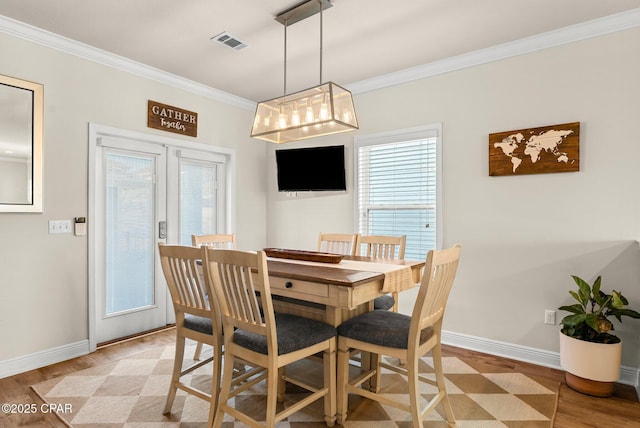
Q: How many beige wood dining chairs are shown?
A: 6